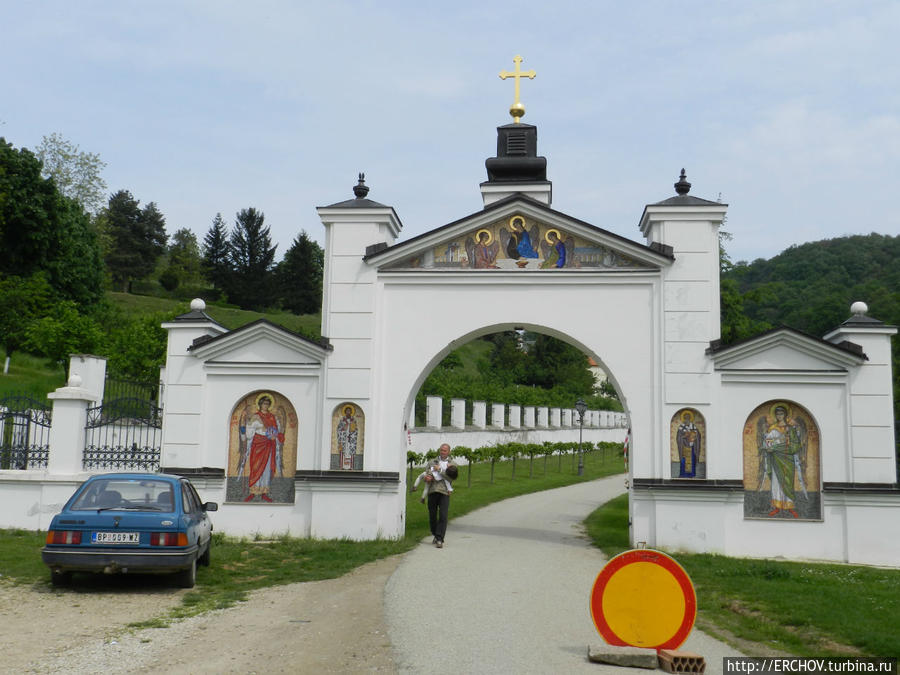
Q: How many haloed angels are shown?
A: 5